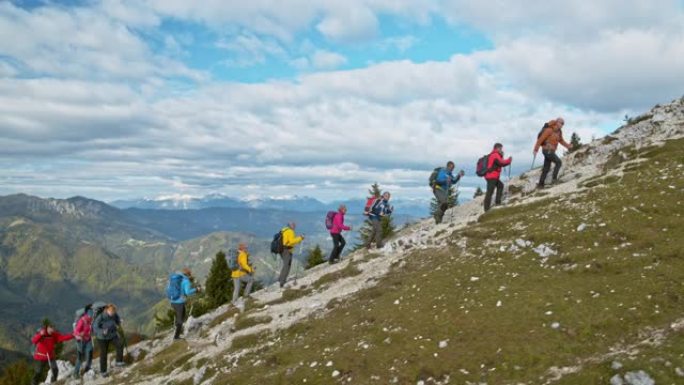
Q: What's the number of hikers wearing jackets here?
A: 11